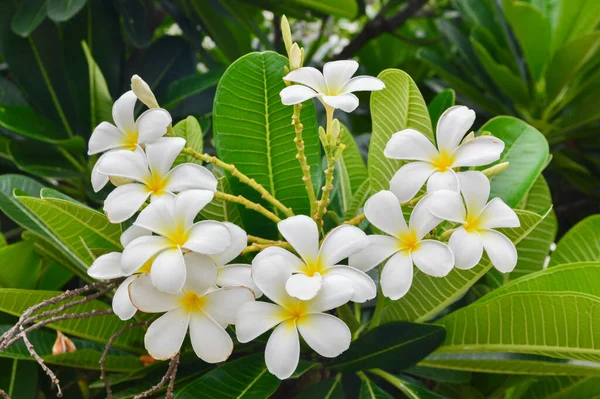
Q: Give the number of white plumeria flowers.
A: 12